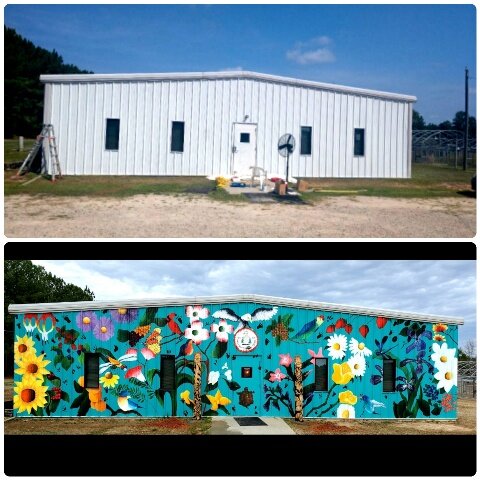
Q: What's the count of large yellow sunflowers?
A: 3